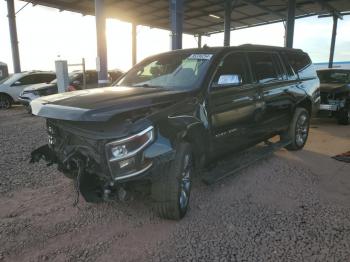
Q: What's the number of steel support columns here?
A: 8